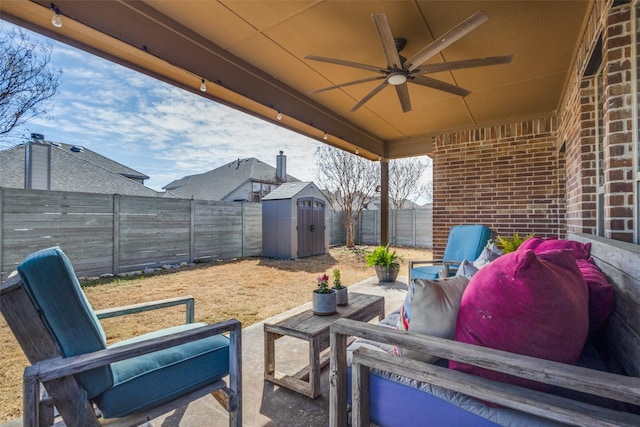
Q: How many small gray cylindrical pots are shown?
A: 2